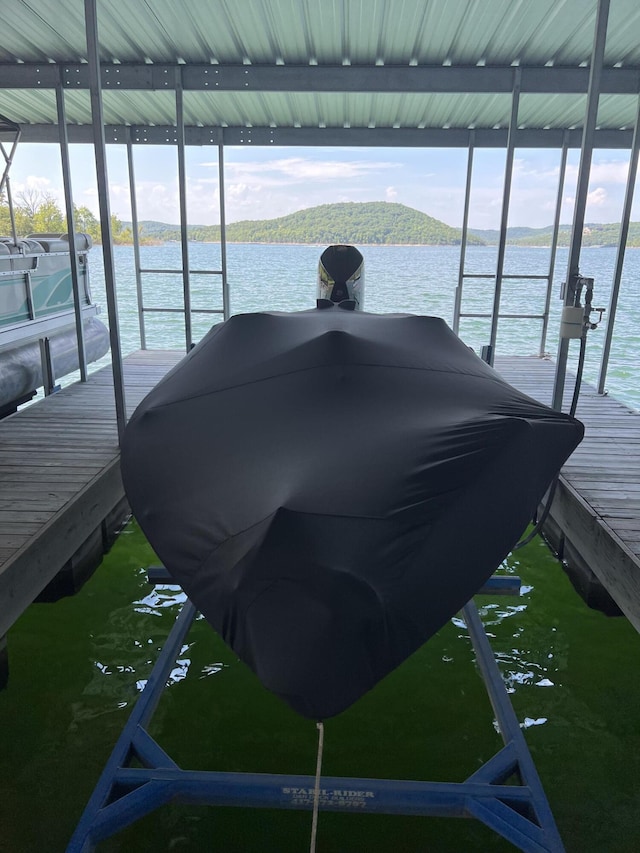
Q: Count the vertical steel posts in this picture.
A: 10